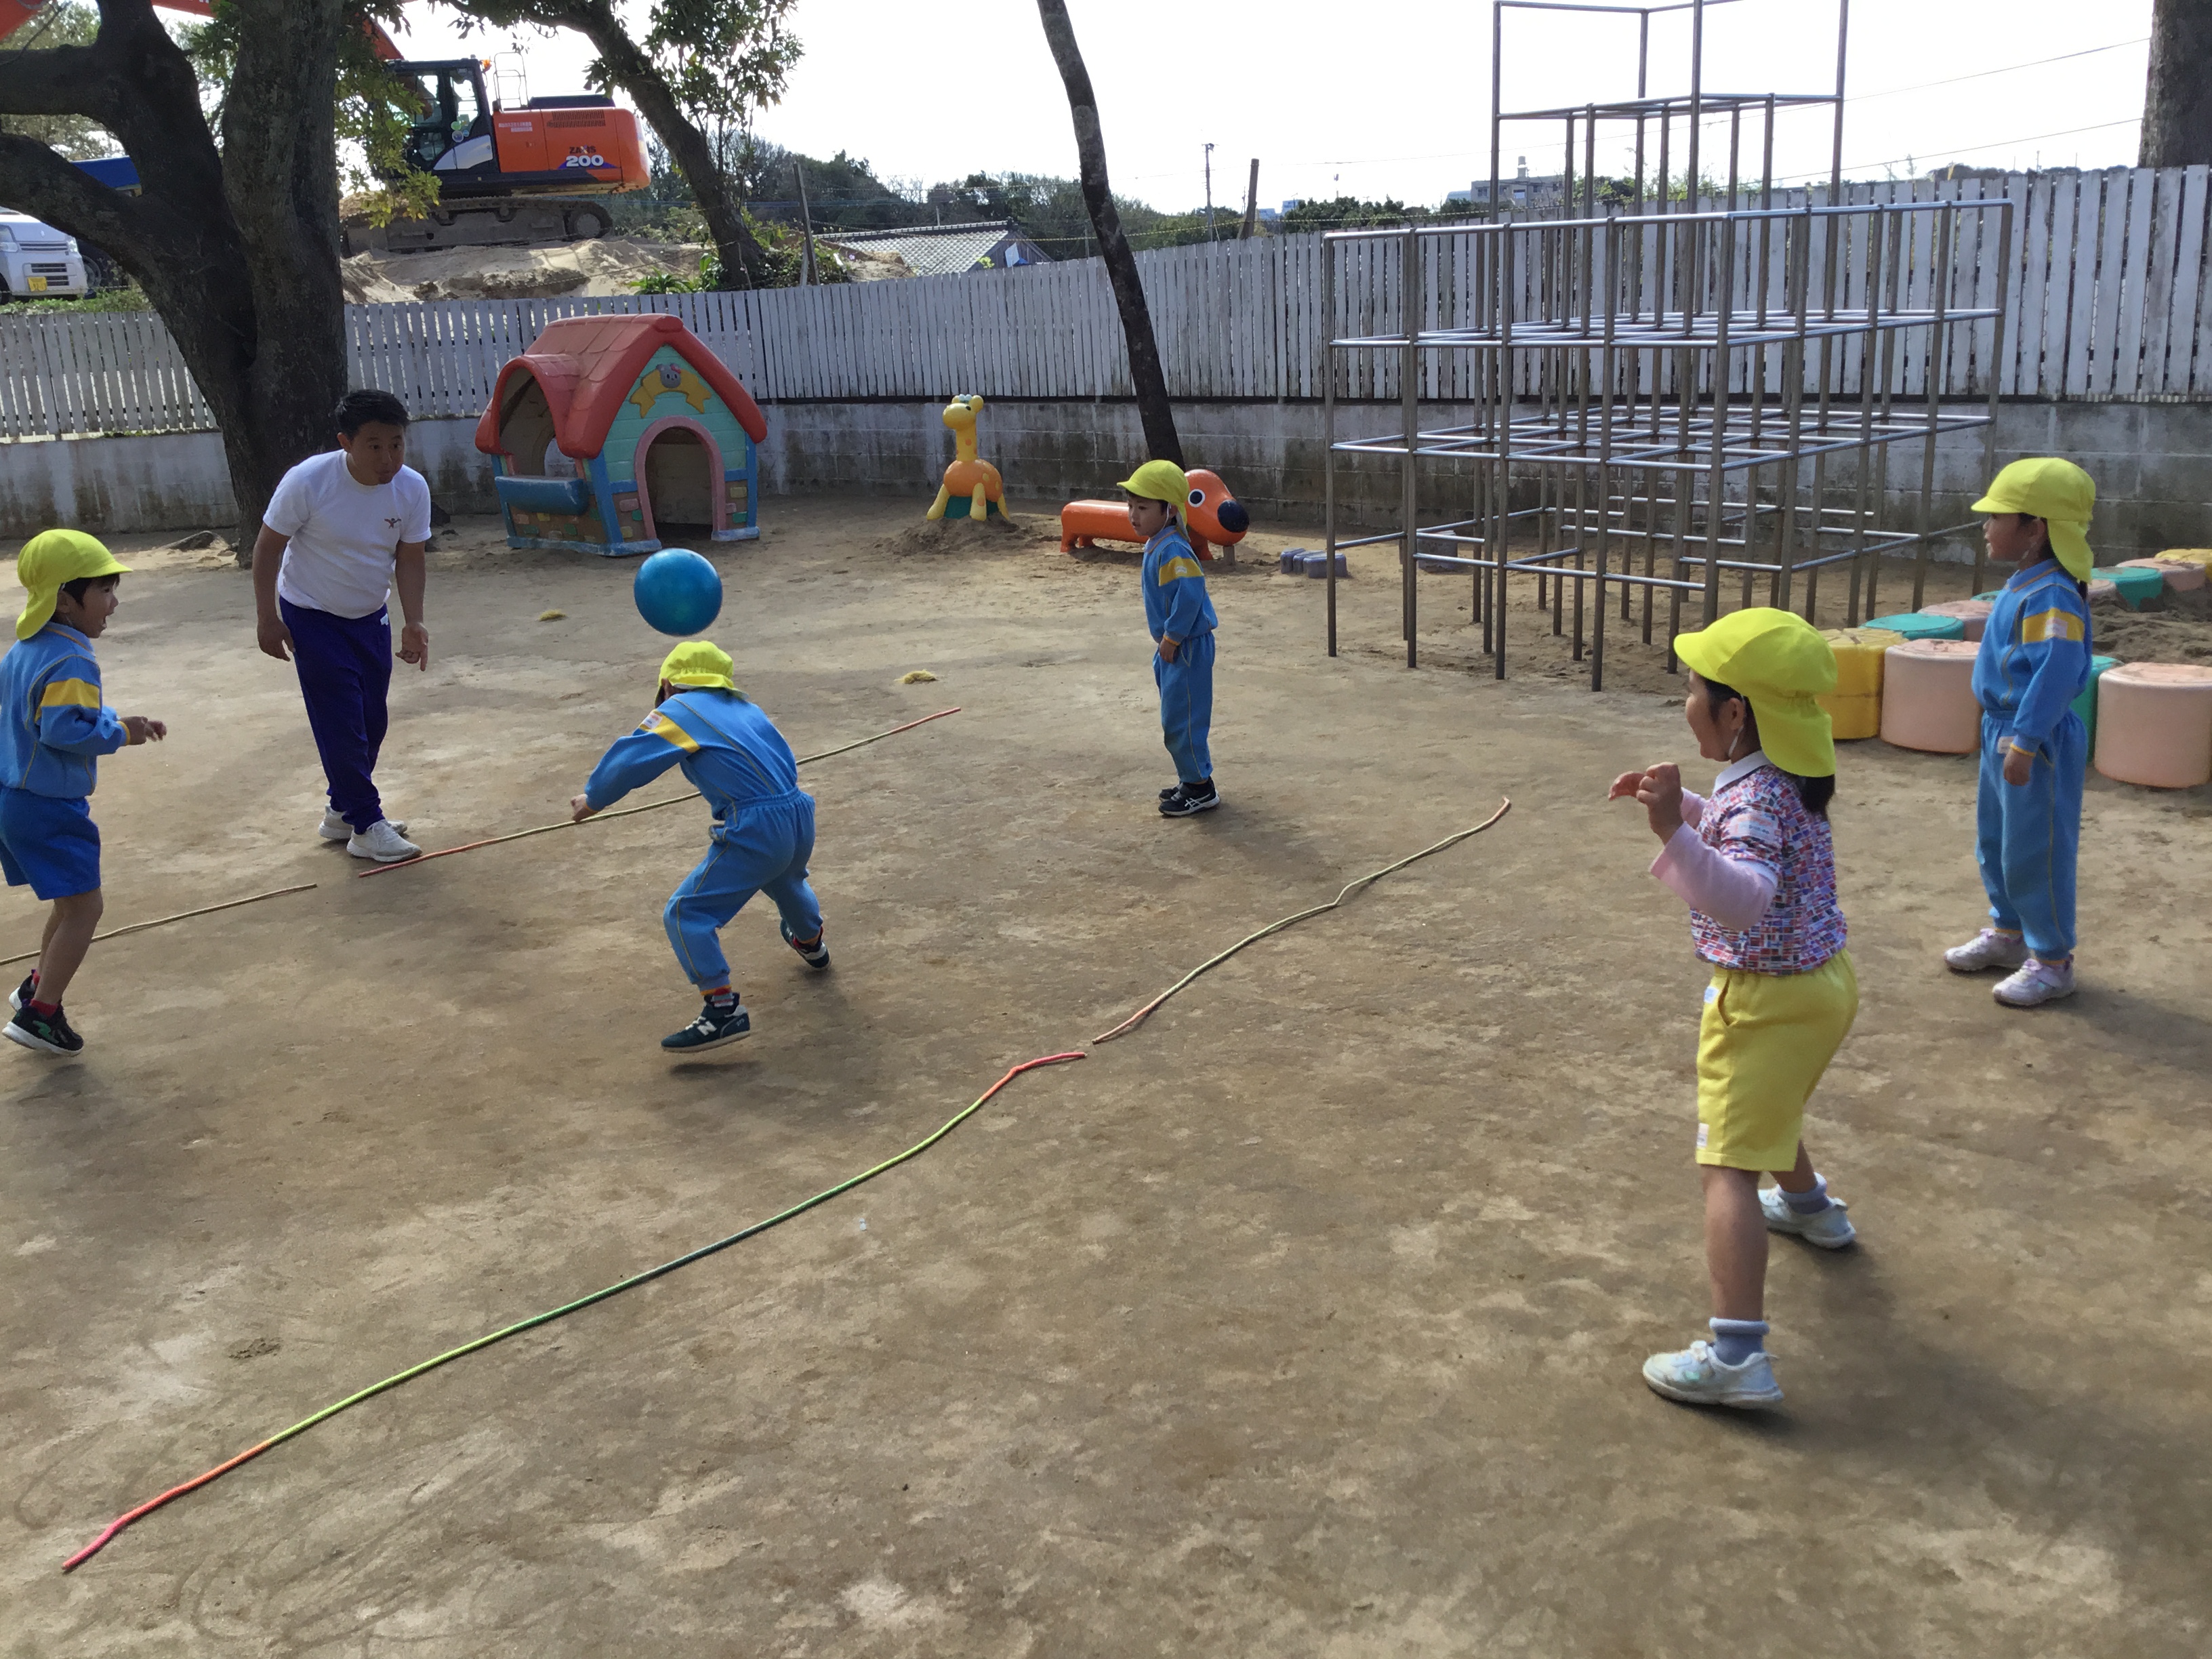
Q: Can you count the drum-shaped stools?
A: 11